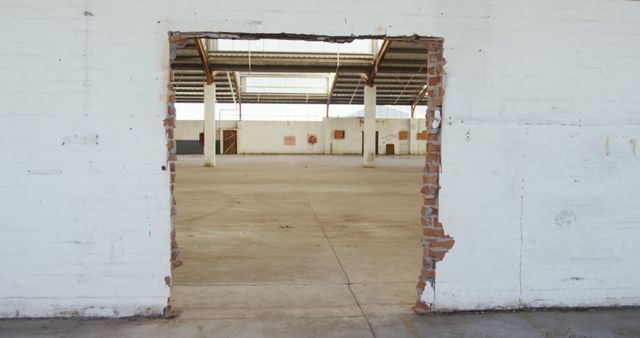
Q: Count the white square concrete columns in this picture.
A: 2